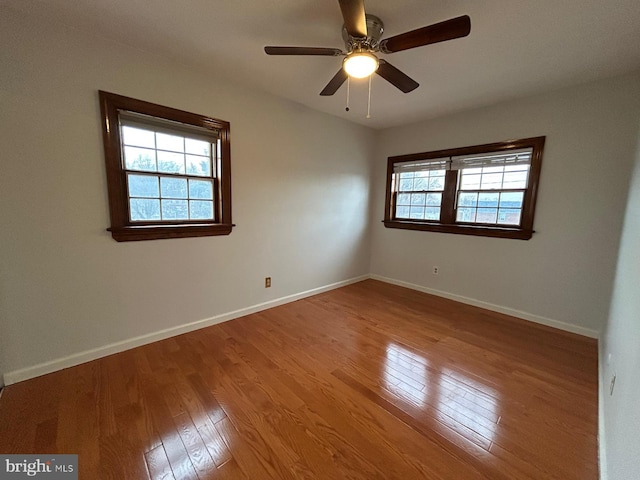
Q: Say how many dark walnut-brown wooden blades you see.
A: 5